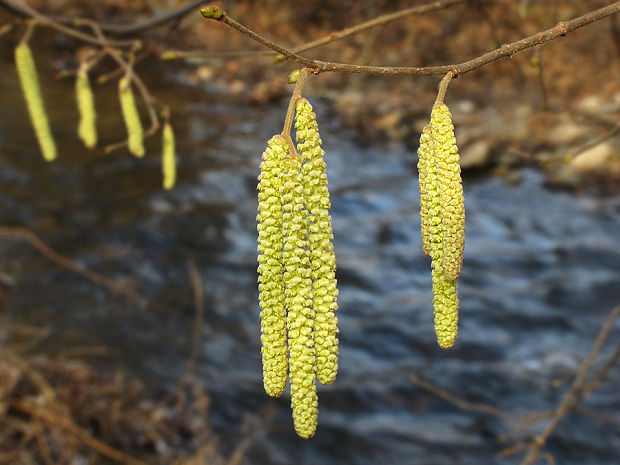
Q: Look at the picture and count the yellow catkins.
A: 10